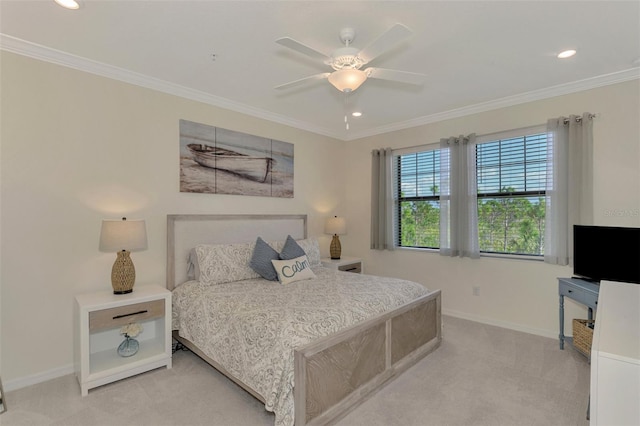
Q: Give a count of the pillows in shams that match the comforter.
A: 2